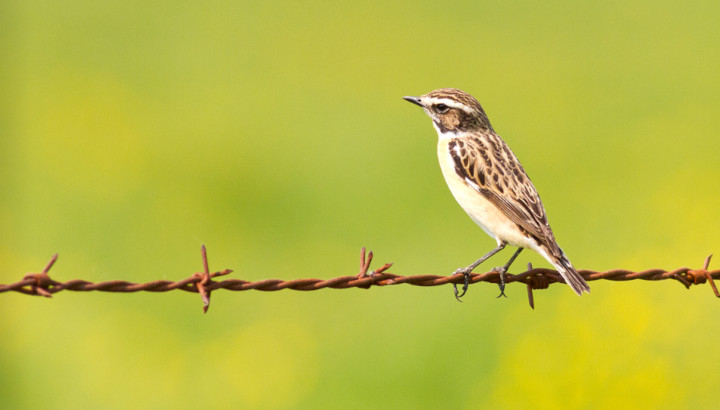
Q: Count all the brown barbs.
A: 5